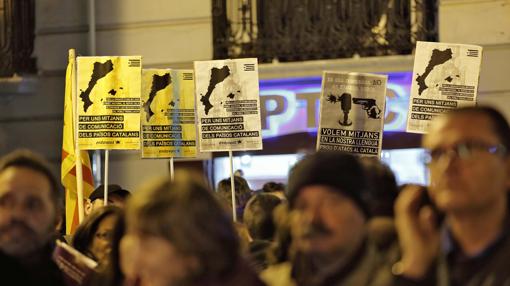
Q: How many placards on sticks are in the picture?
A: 5